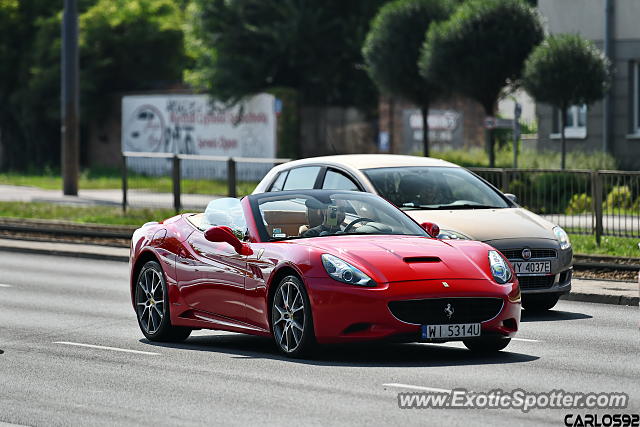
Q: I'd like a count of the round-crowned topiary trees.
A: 3